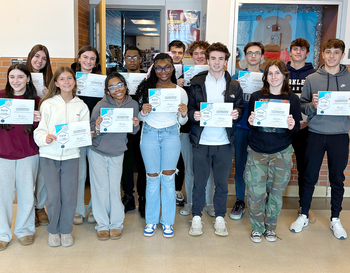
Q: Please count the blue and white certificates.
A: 13